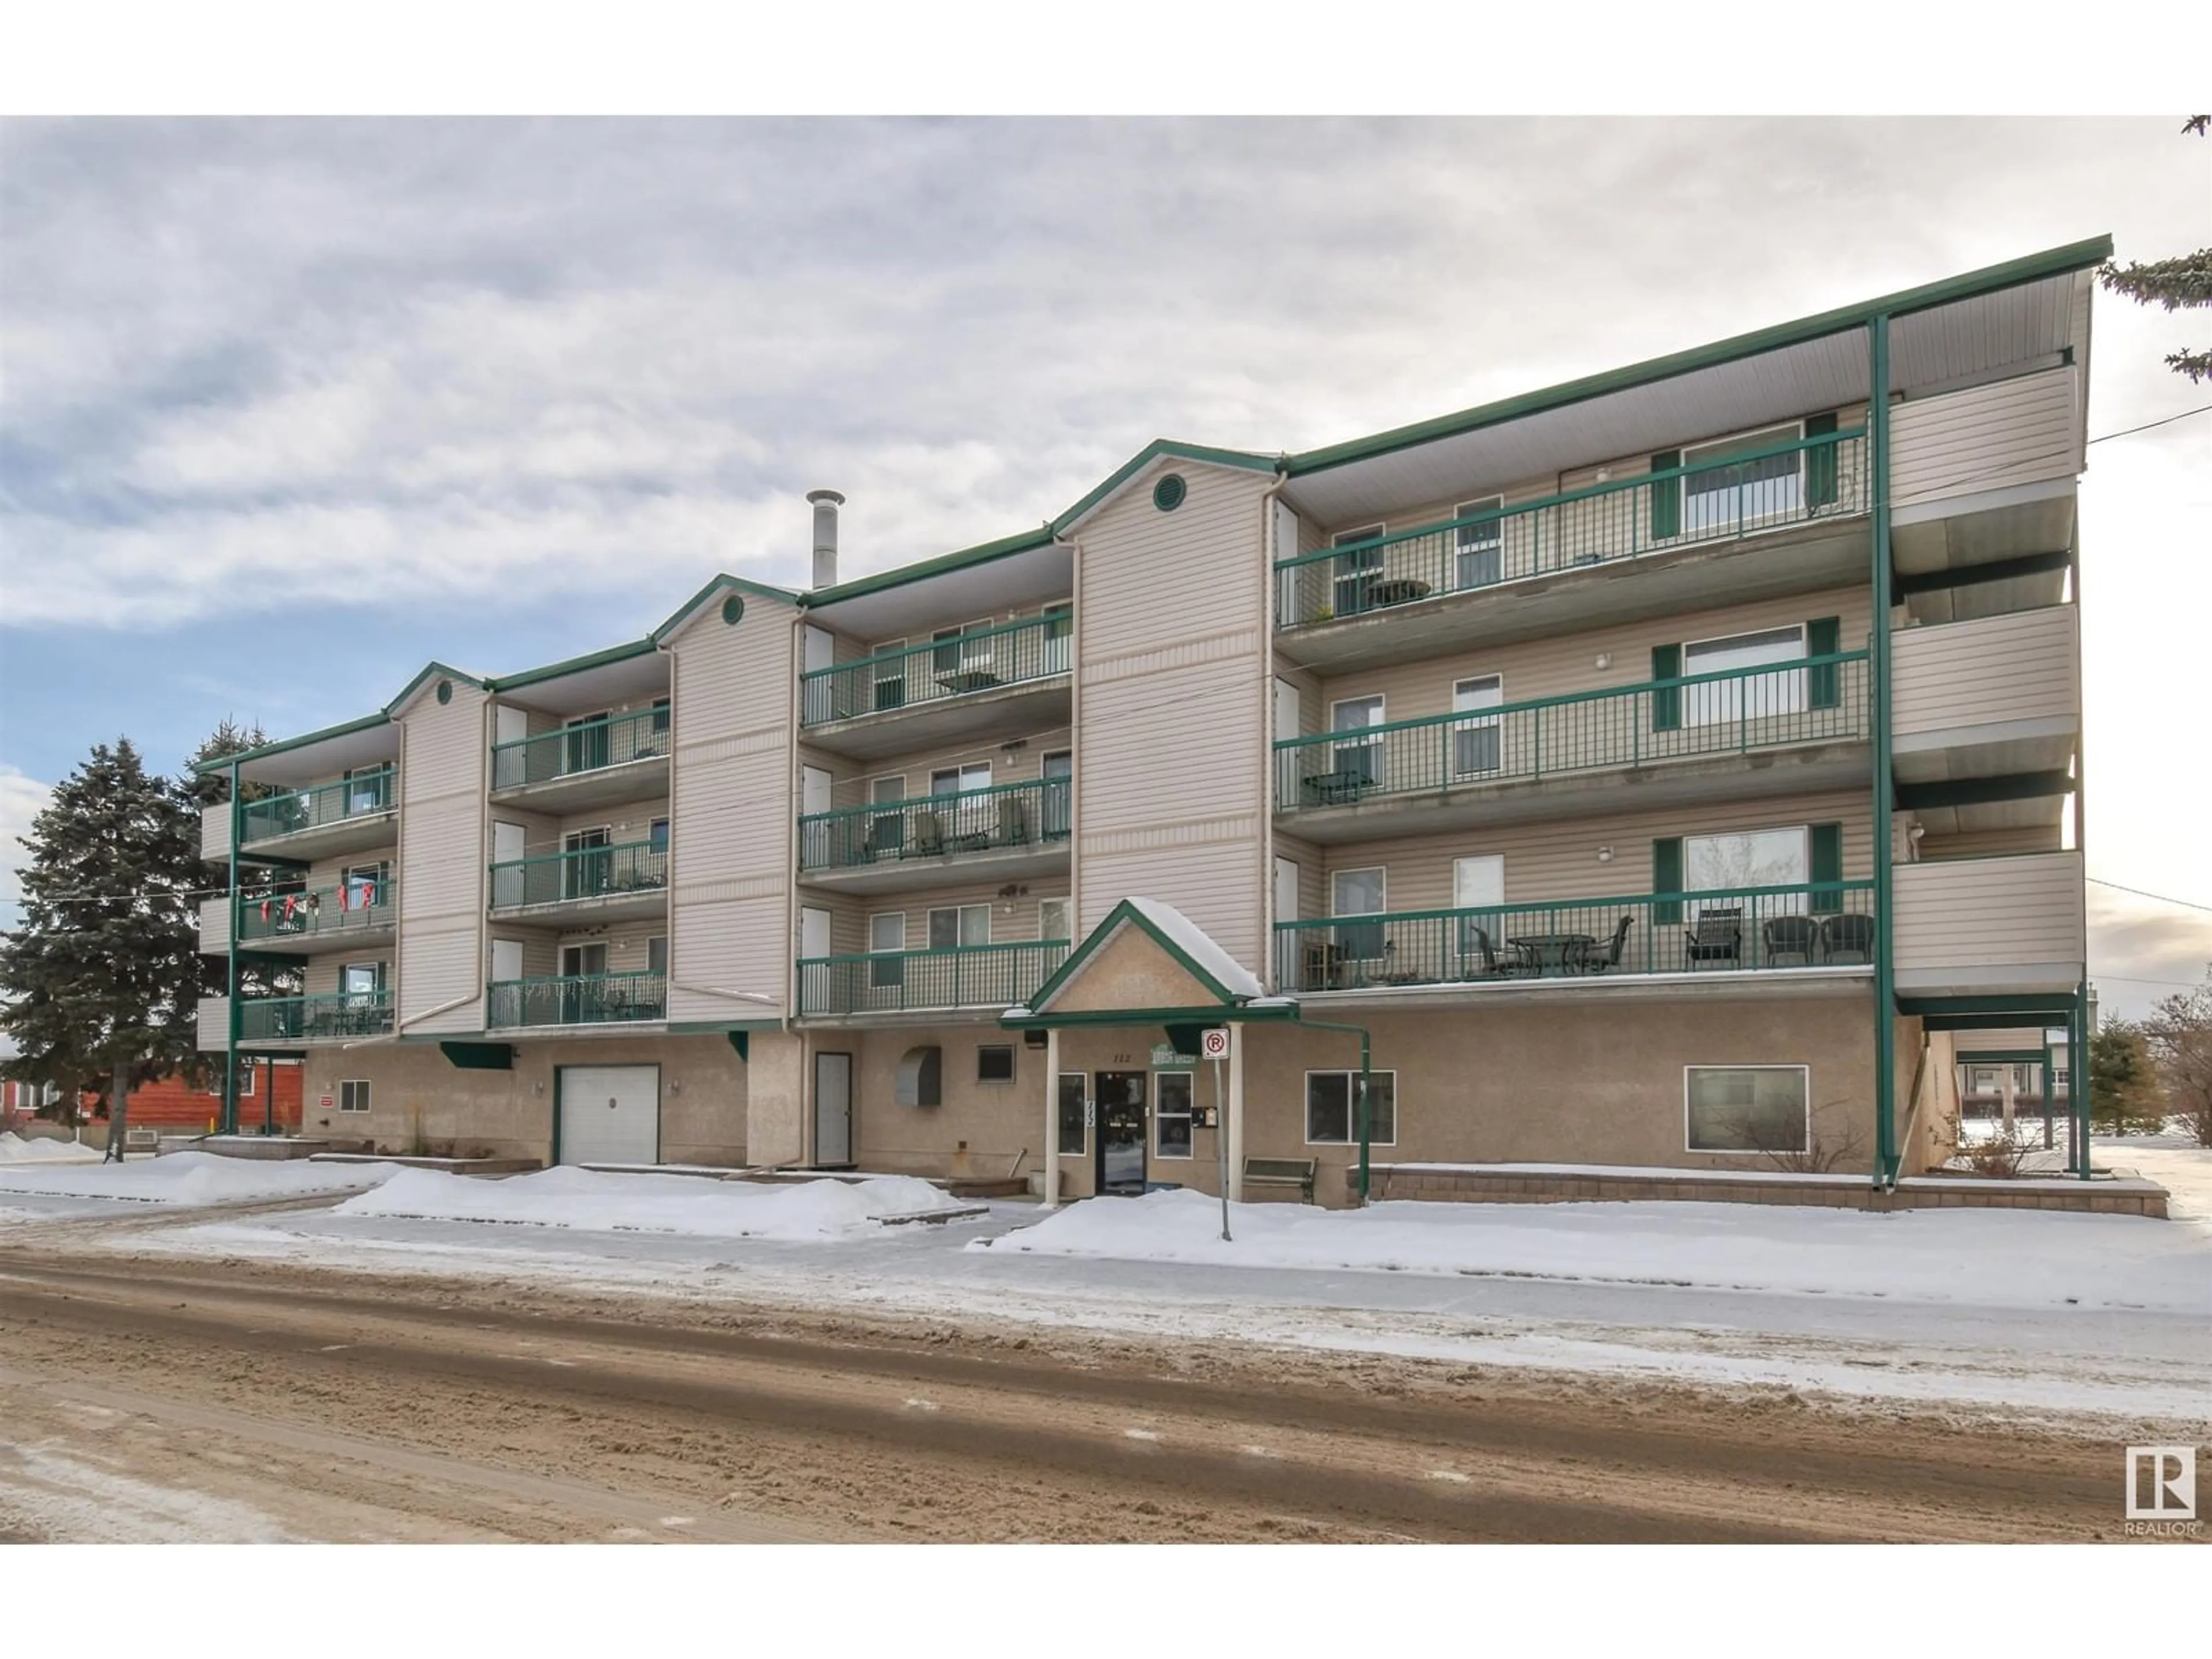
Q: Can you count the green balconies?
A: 12